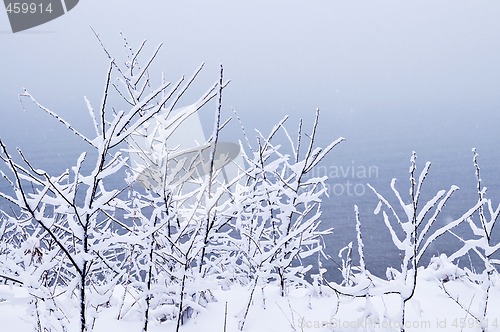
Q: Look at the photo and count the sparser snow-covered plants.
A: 2